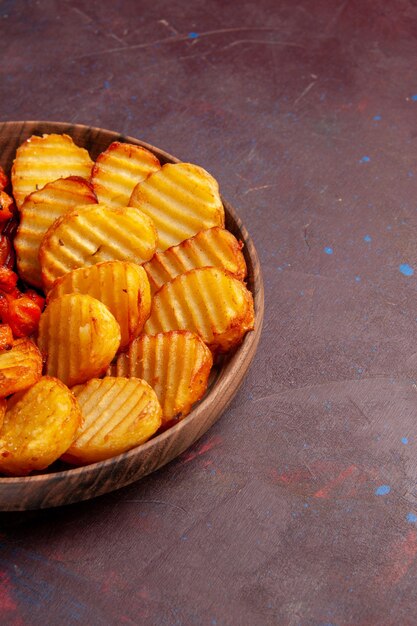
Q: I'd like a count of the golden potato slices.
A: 13